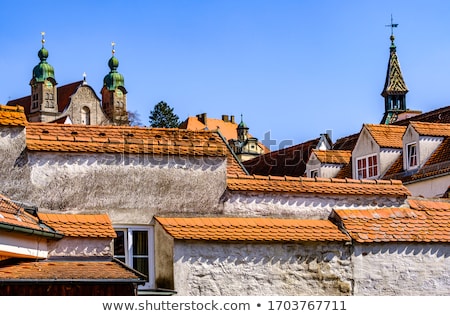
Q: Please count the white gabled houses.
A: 3